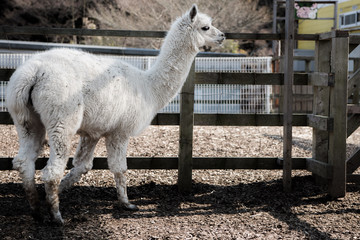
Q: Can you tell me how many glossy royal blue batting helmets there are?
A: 0